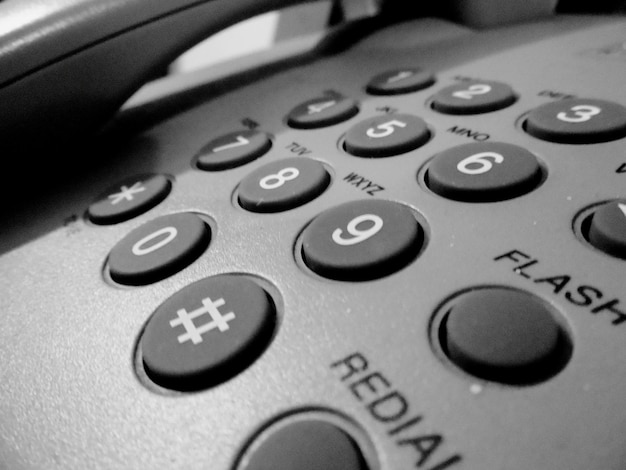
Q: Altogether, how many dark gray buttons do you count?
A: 15